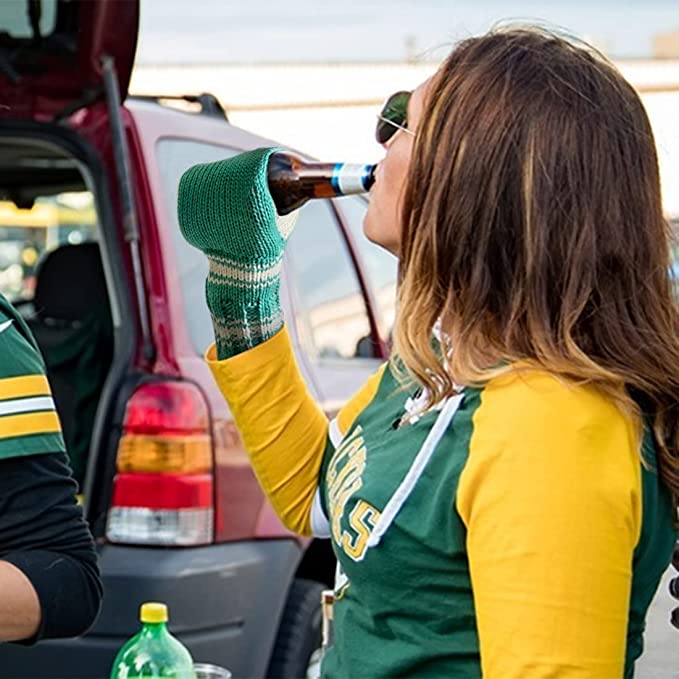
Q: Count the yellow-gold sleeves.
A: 2